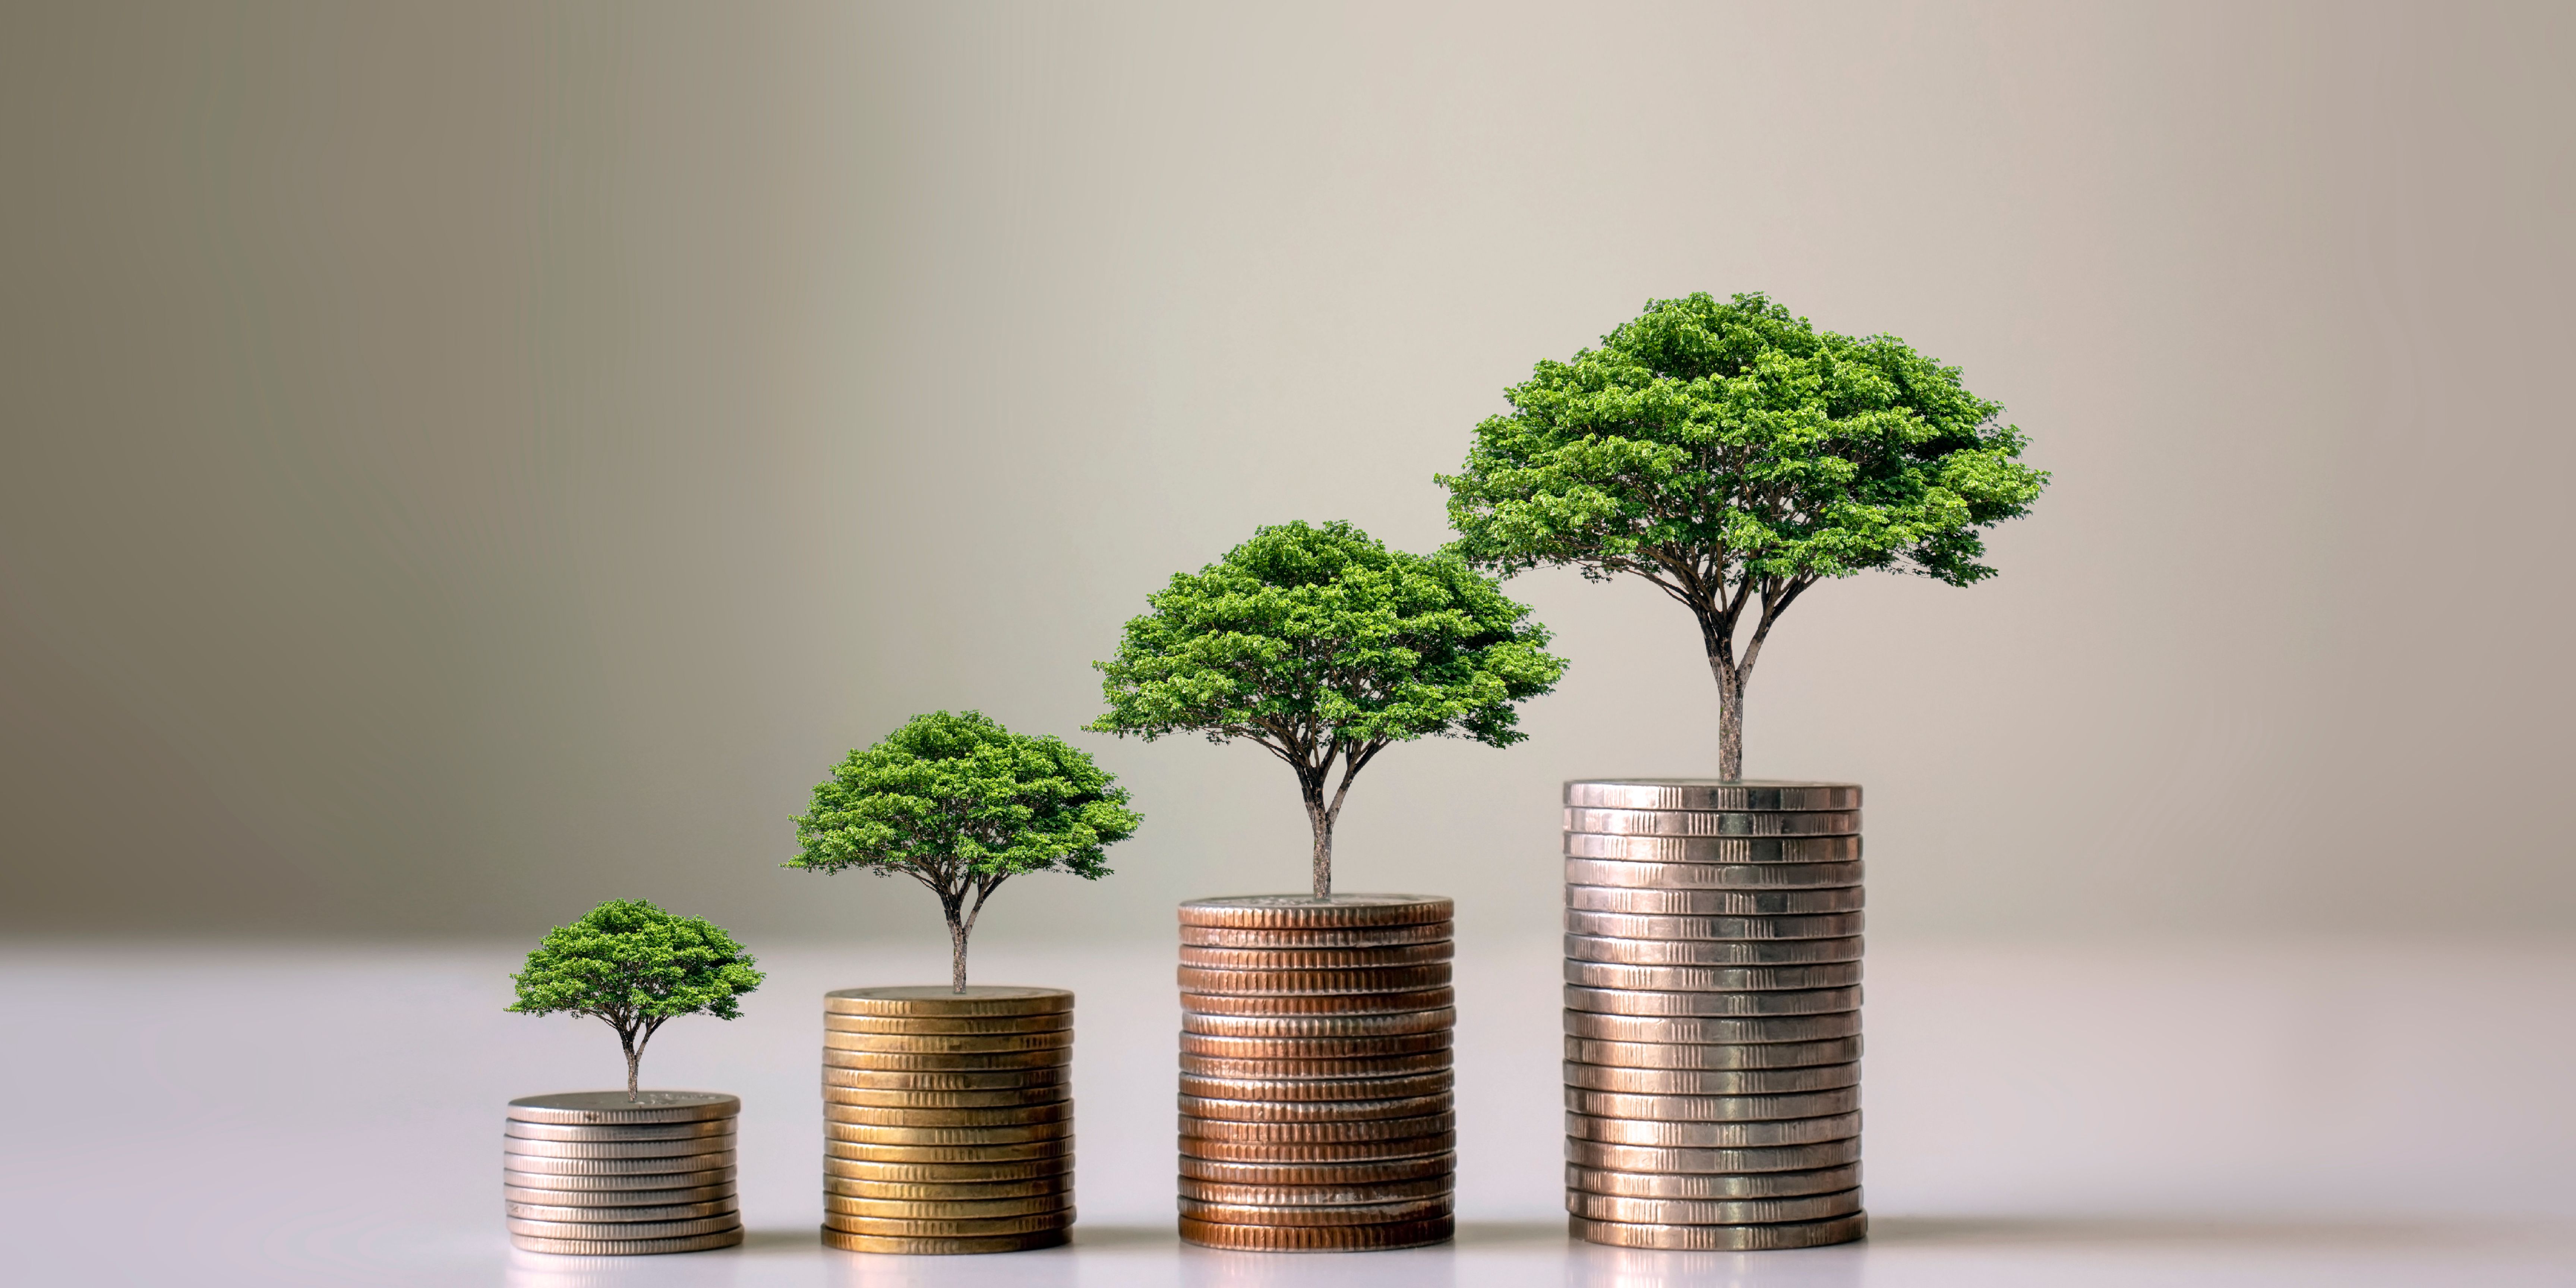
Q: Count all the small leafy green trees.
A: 4